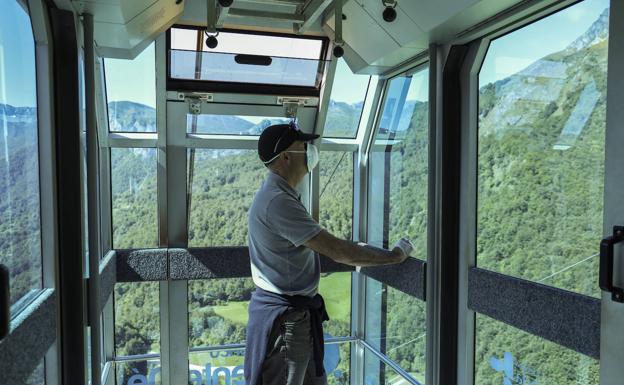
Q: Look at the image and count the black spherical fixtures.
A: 4